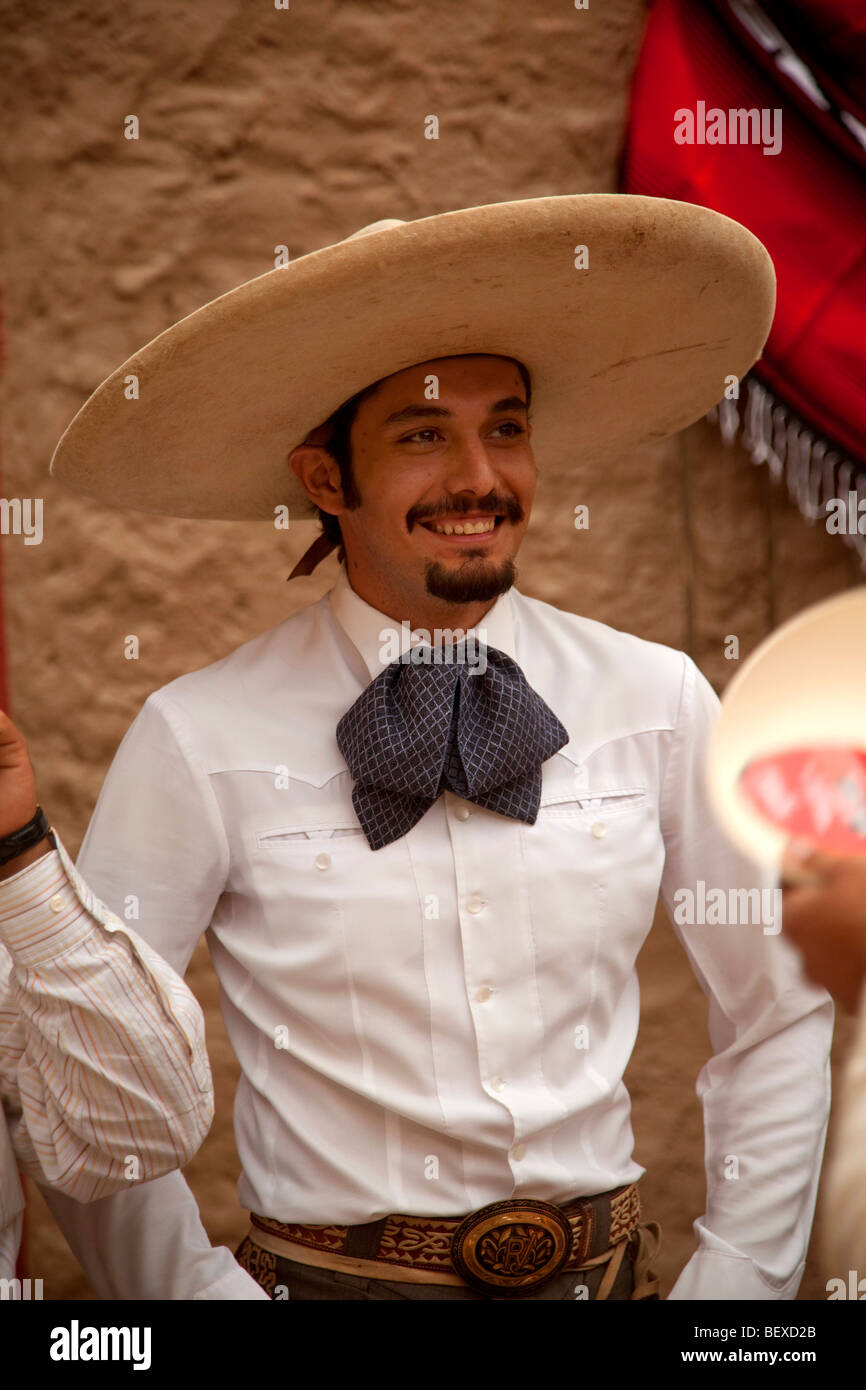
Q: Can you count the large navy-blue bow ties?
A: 1